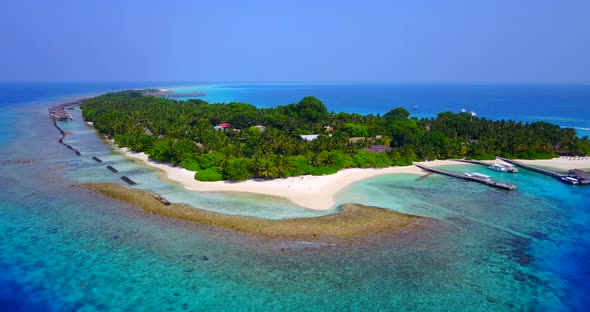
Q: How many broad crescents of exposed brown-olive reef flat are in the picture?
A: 1